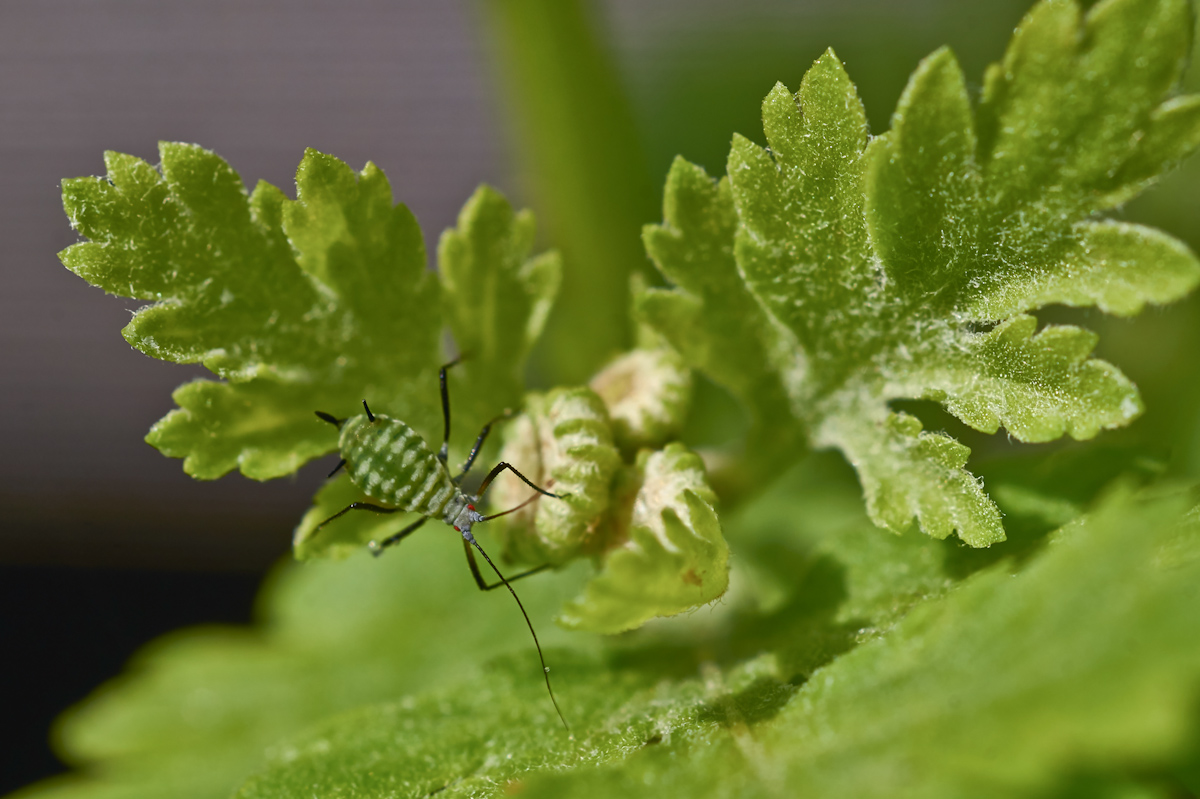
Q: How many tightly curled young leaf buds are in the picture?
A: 3